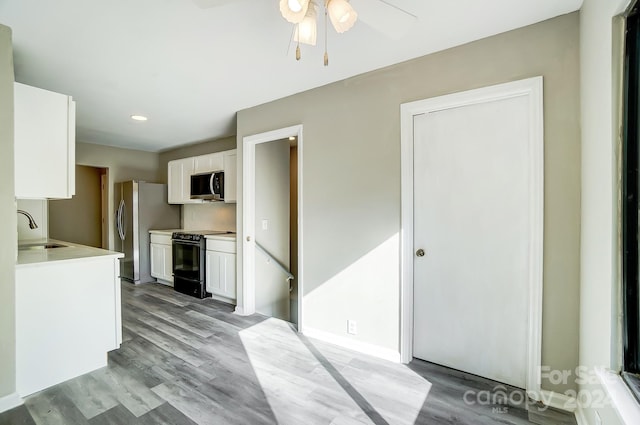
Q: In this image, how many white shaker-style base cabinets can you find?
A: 2